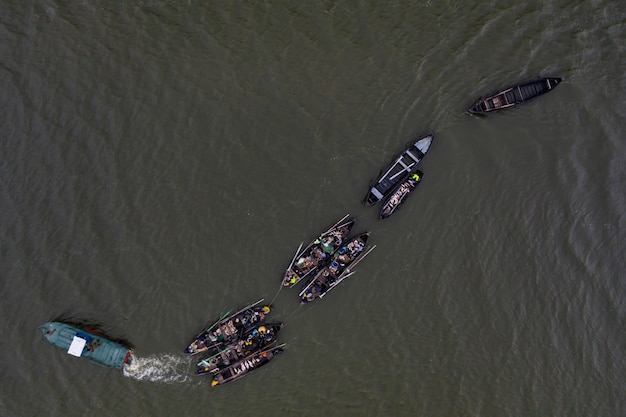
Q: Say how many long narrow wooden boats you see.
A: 8